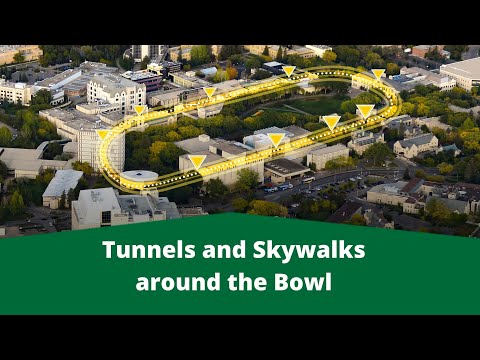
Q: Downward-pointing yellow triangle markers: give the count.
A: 9